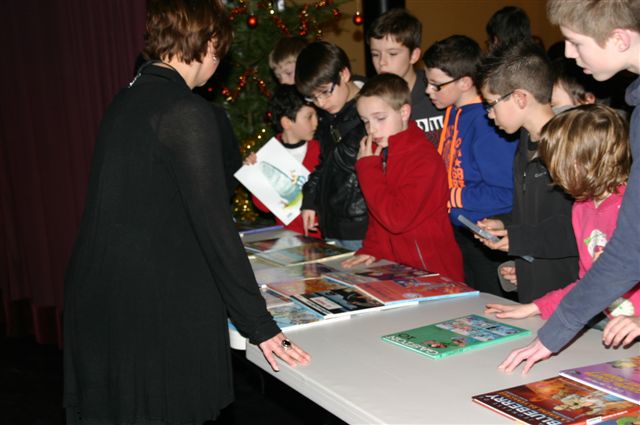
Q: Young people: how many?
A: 11